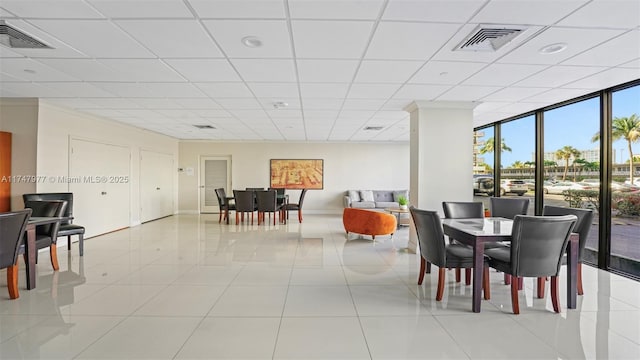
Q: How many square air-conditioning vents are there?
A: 4